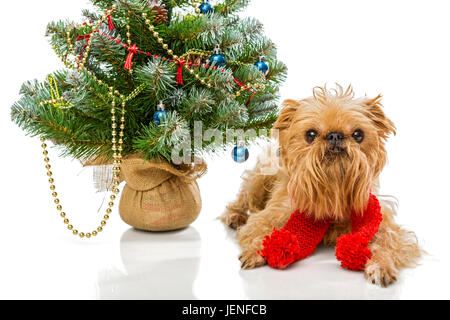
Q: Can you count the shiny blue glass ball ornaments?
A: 5